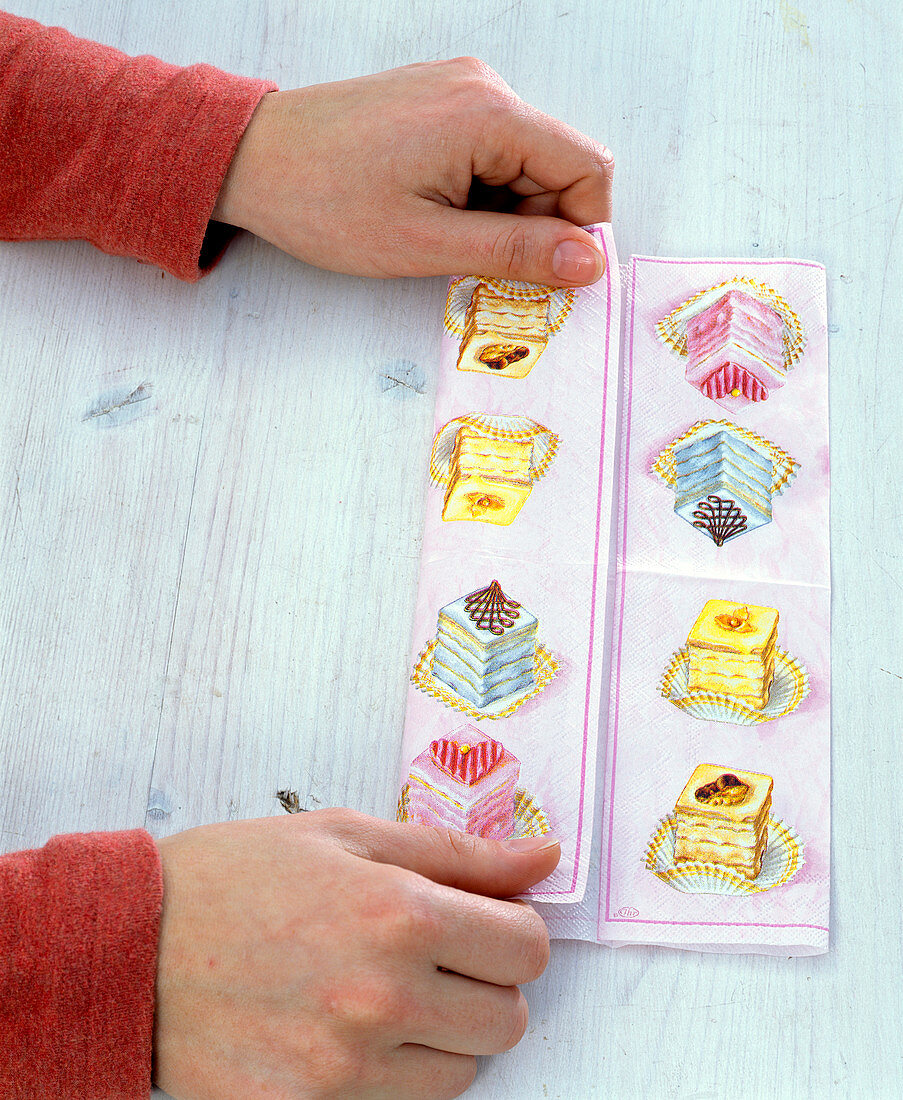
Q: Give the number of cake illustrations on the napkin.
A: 8